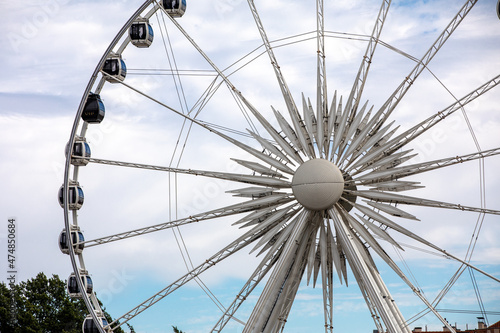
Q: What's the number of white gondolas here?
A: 8